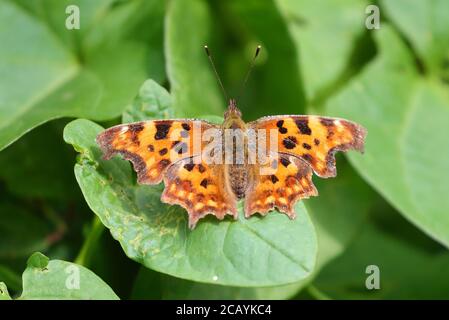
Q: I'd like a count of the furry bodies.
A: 1